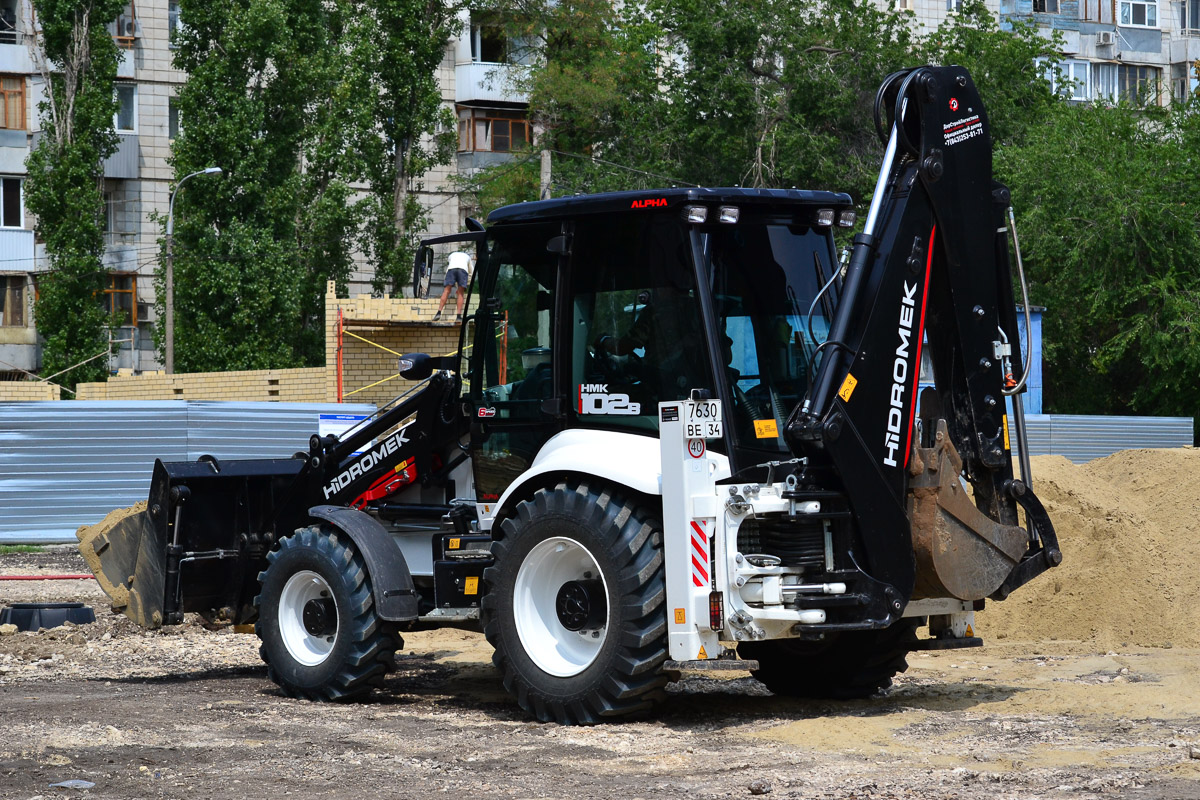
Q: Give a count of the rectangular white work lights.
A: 4